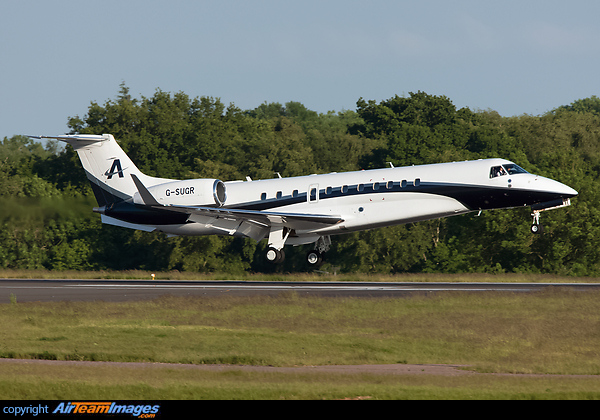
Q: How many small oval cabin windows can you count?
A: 11